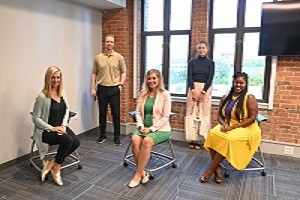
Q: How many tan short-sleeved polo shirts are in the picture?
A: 1